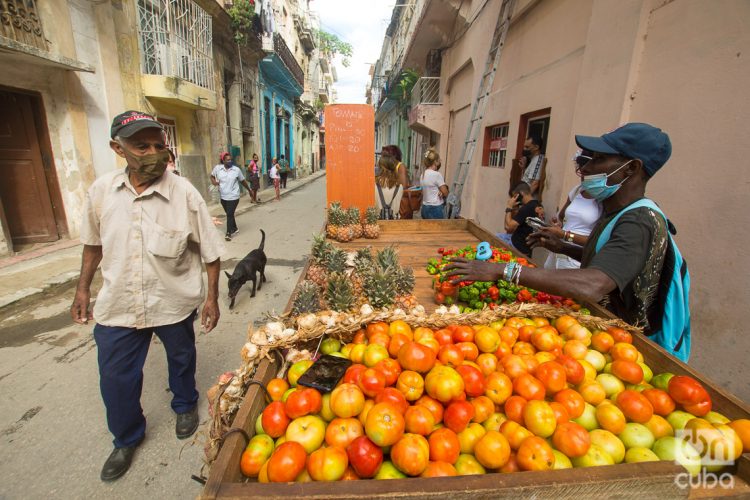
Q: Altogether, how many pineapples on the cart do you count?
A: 12